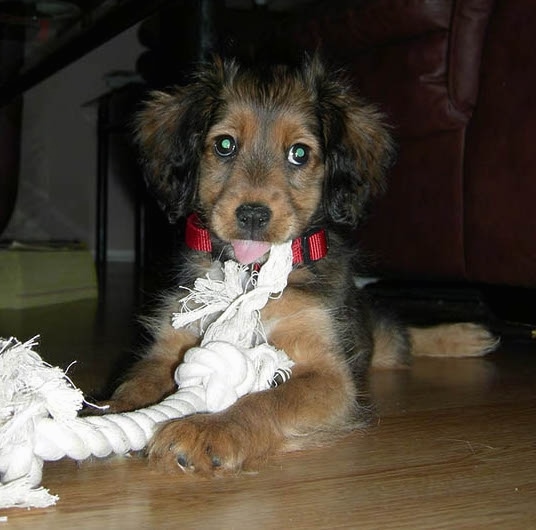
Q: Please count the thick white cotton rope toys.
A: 1